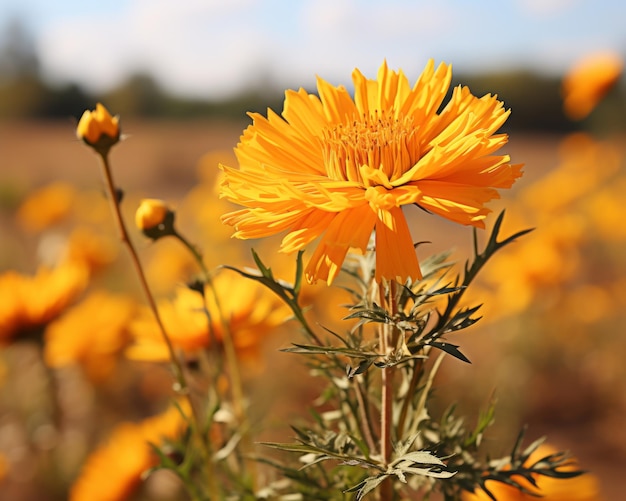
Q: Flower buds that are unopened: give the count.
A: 2